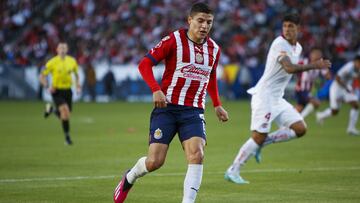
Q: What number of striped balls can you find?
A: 0